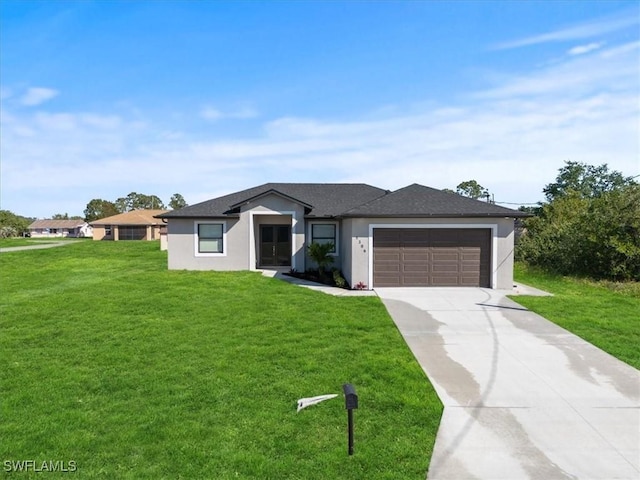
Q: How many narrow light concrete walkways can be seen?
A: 1